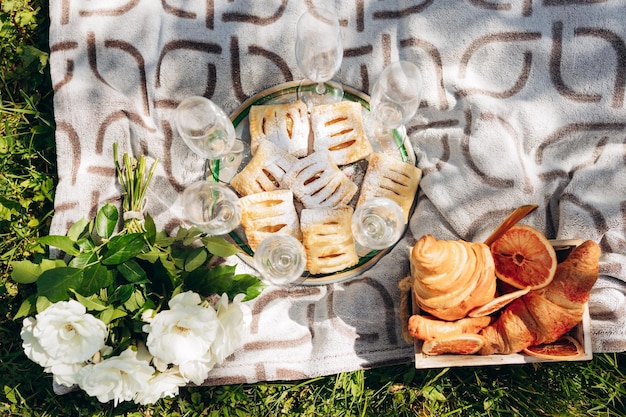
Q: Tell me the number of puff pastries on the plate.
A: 7